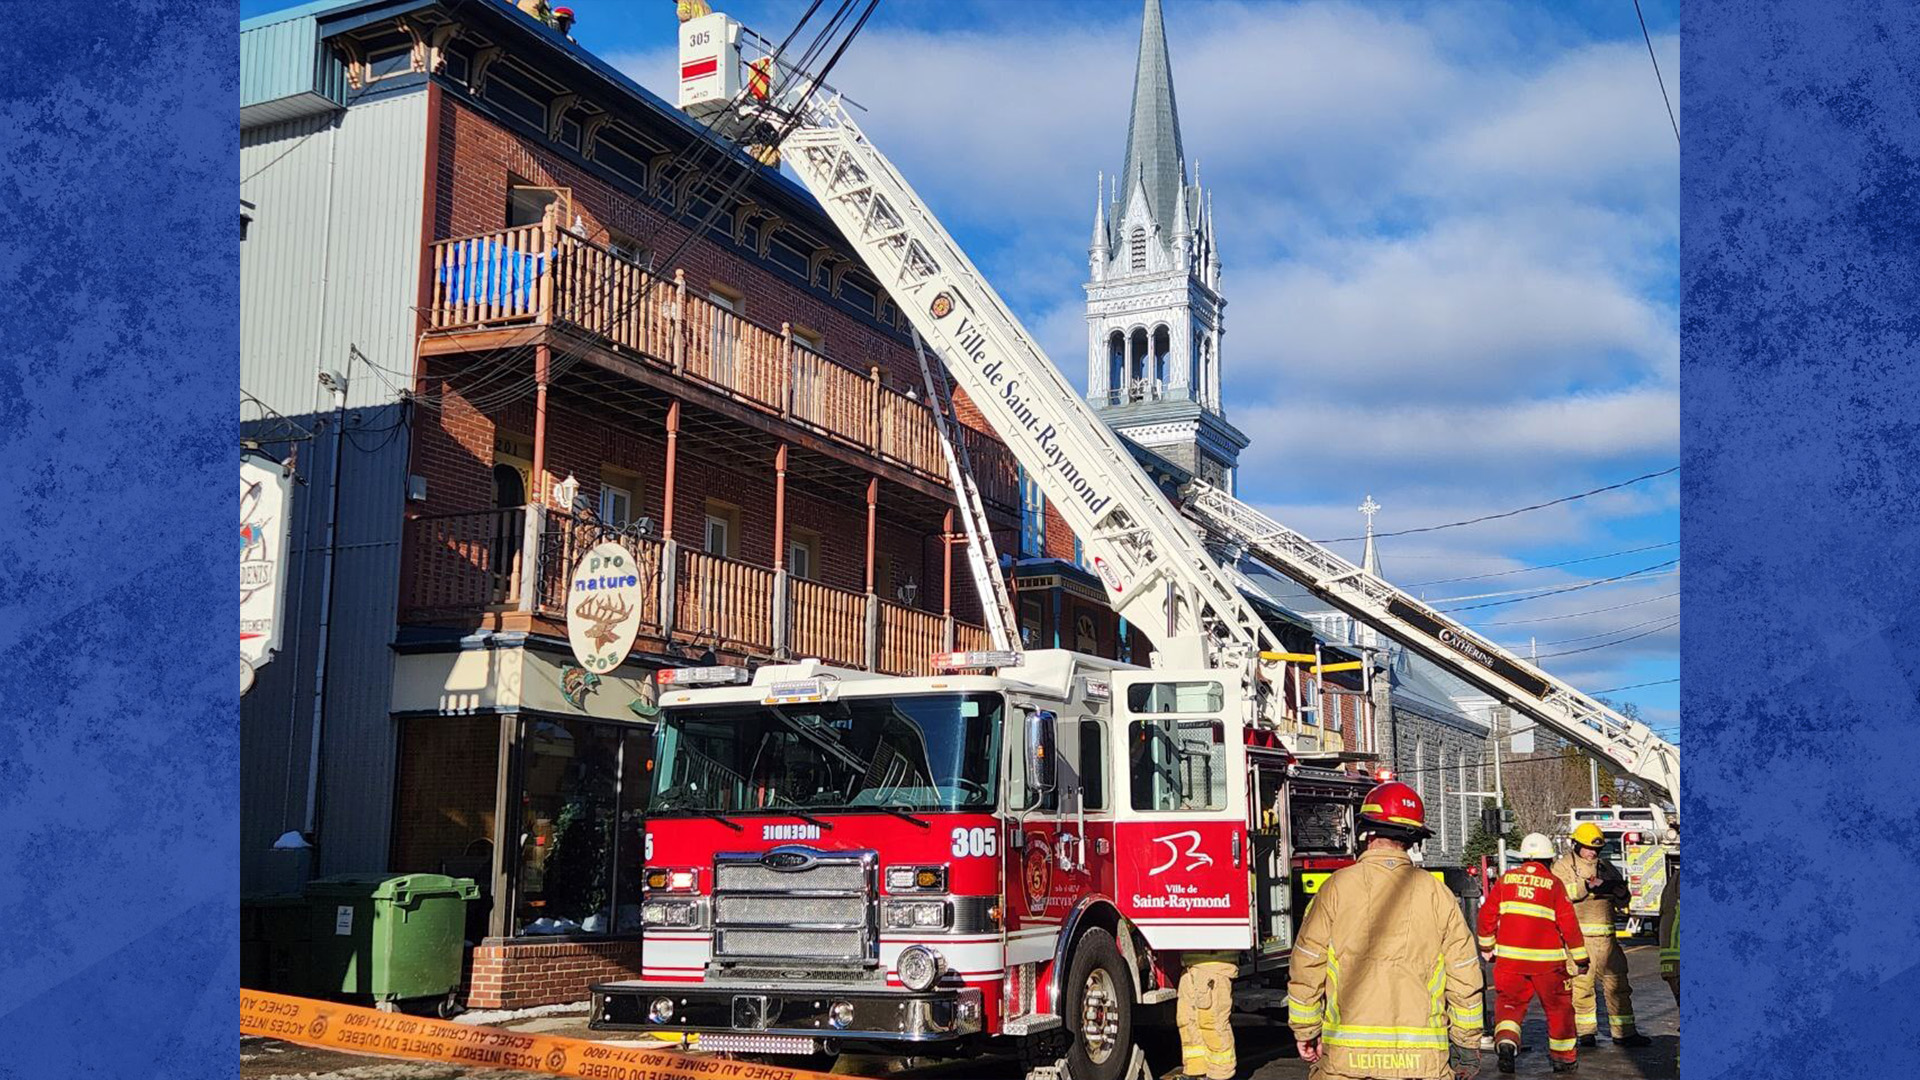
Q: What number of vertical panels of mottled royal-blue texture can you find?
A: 2